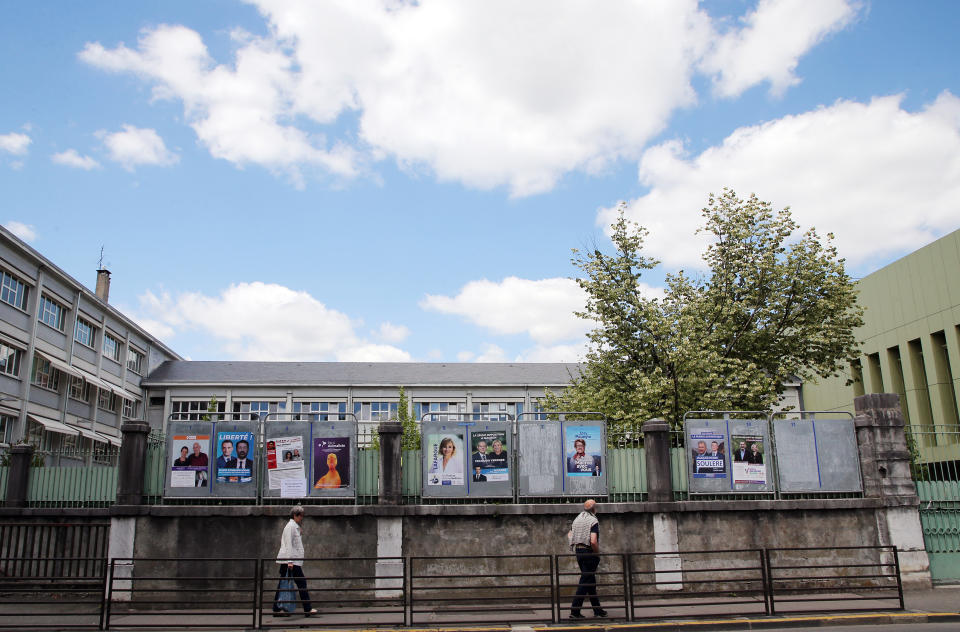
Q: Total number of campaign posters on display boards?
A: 9